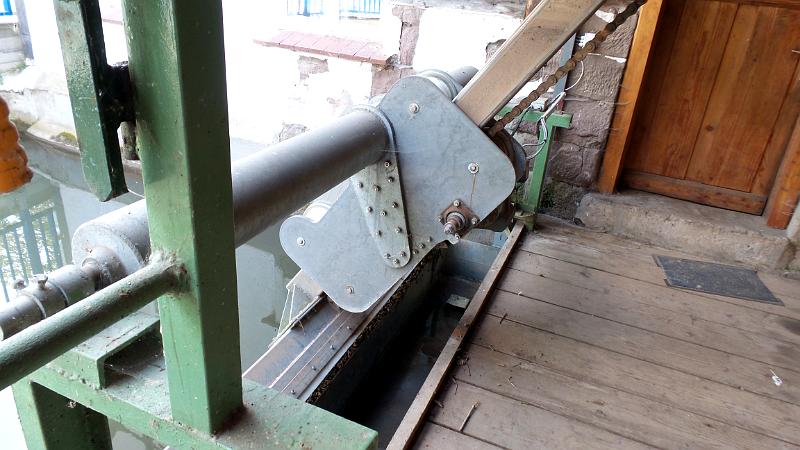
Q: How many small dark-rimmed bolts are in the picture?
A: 15